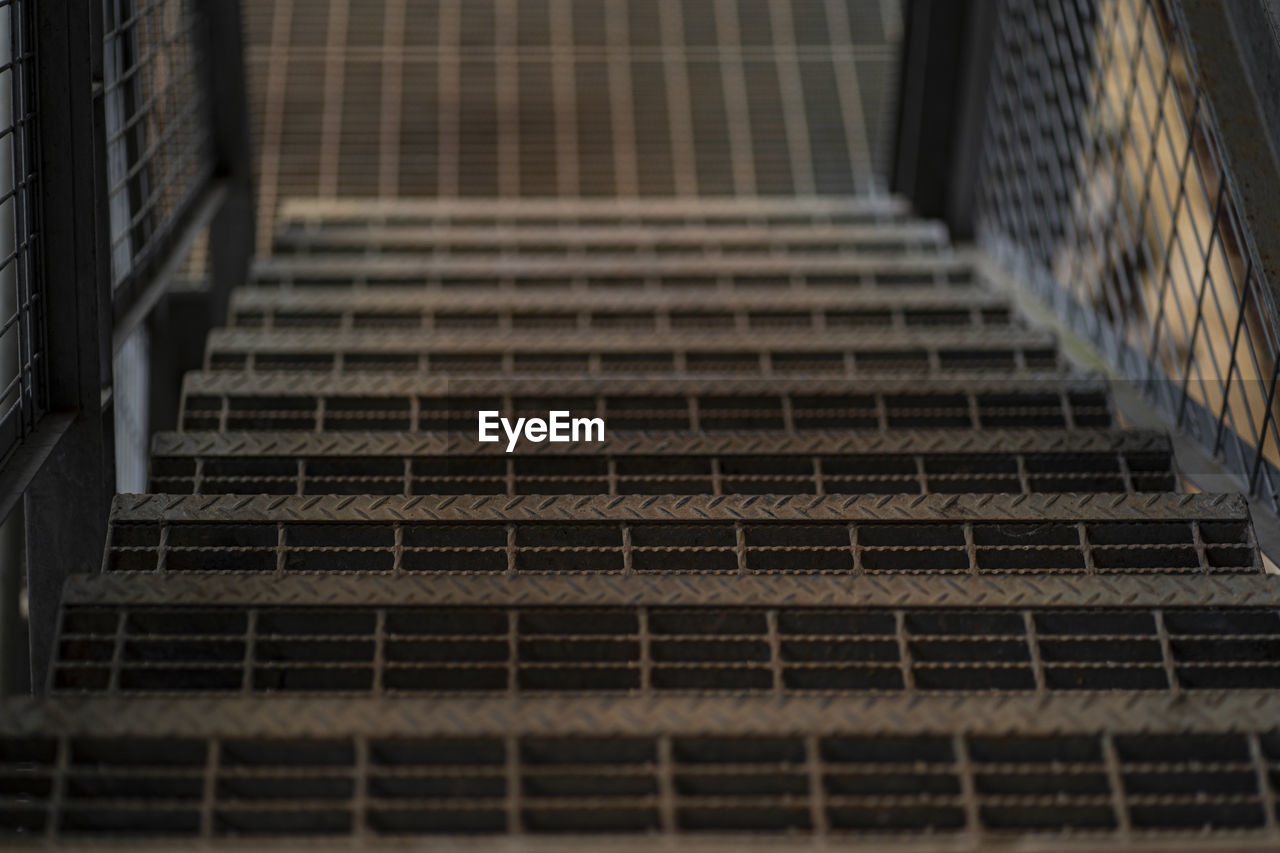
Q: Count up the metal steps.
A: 10